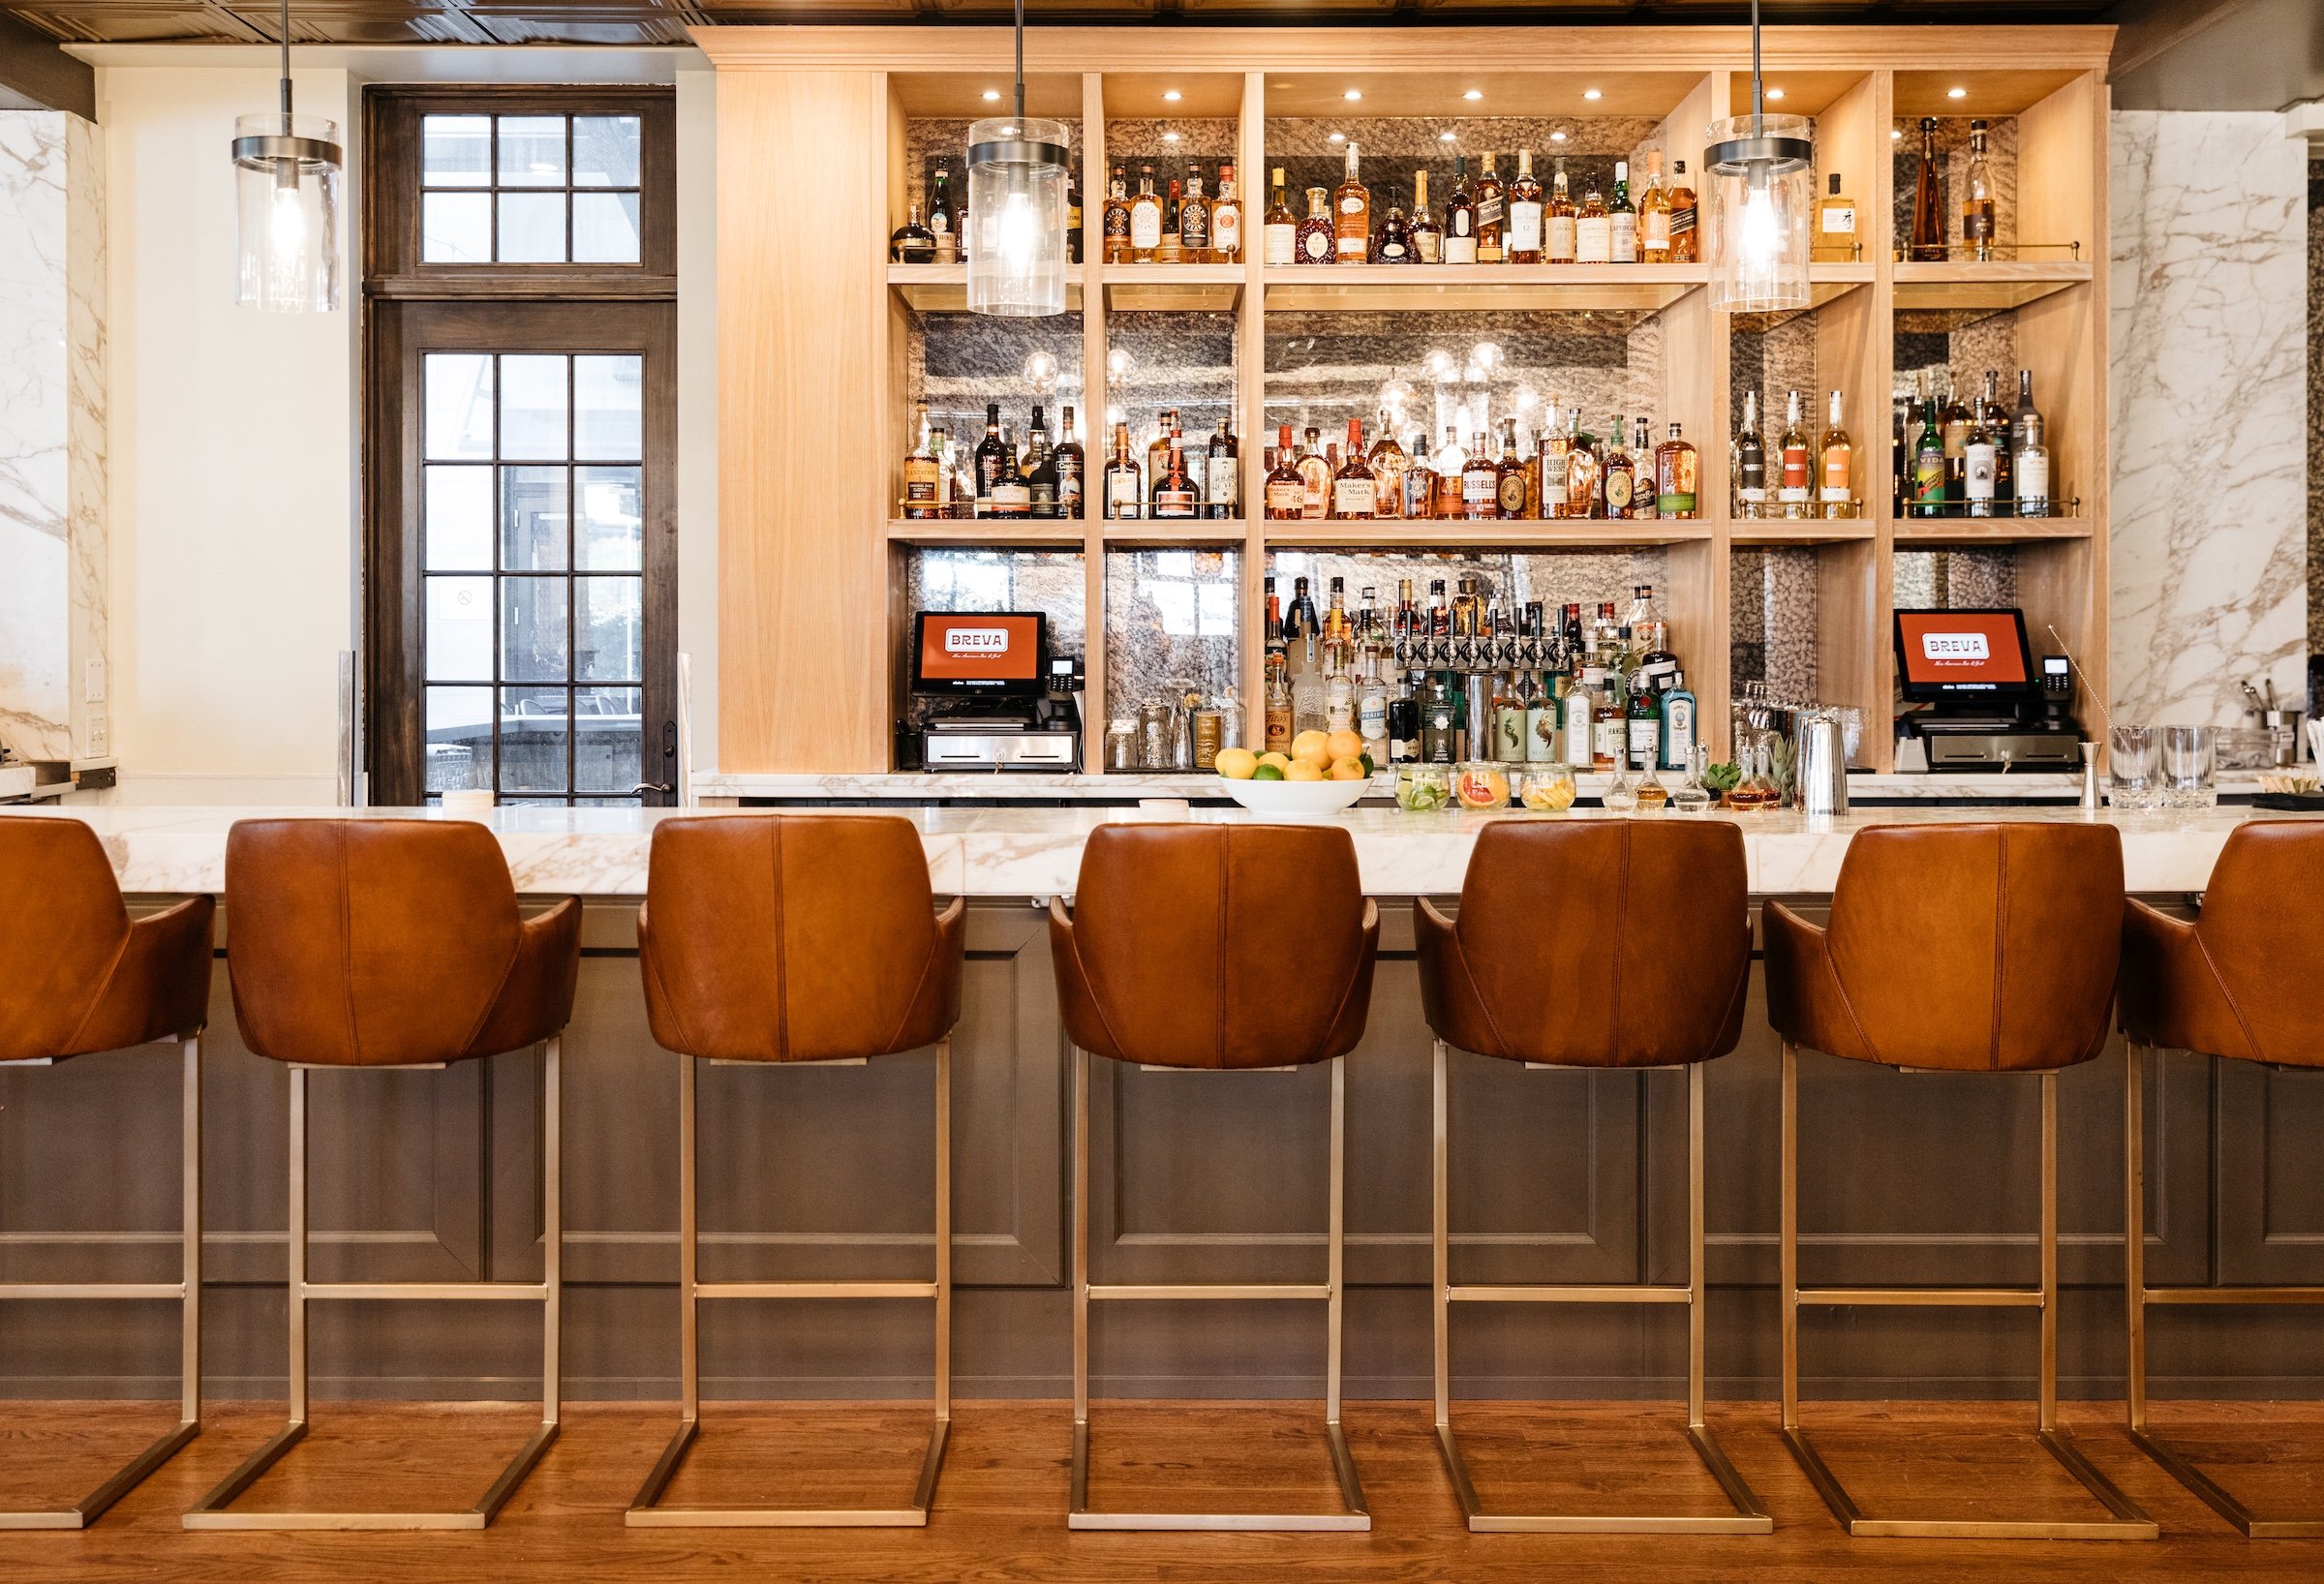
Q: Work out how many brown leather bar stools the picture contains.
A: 7